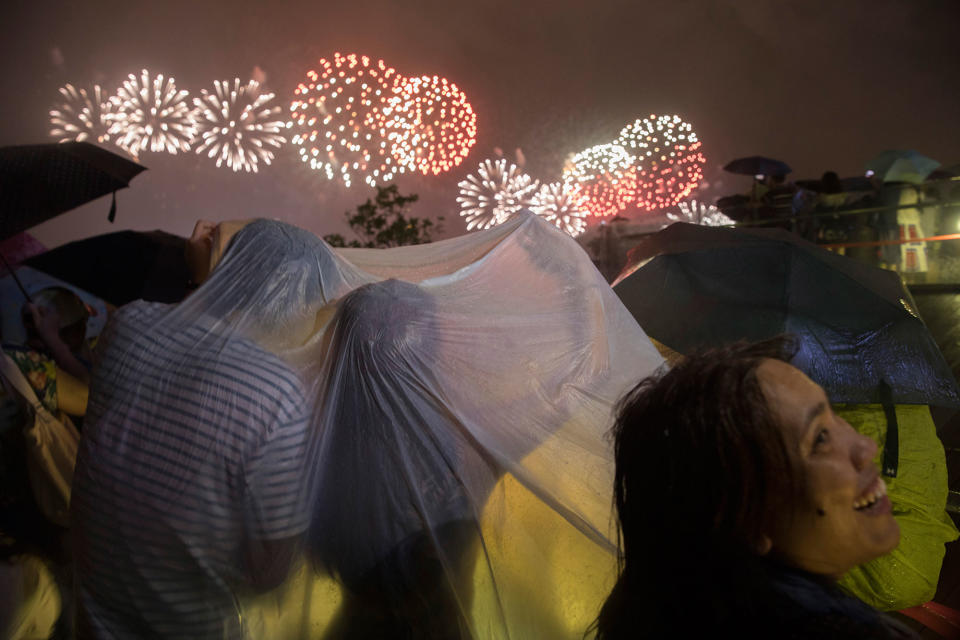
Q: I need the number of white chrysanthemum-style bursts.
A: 6